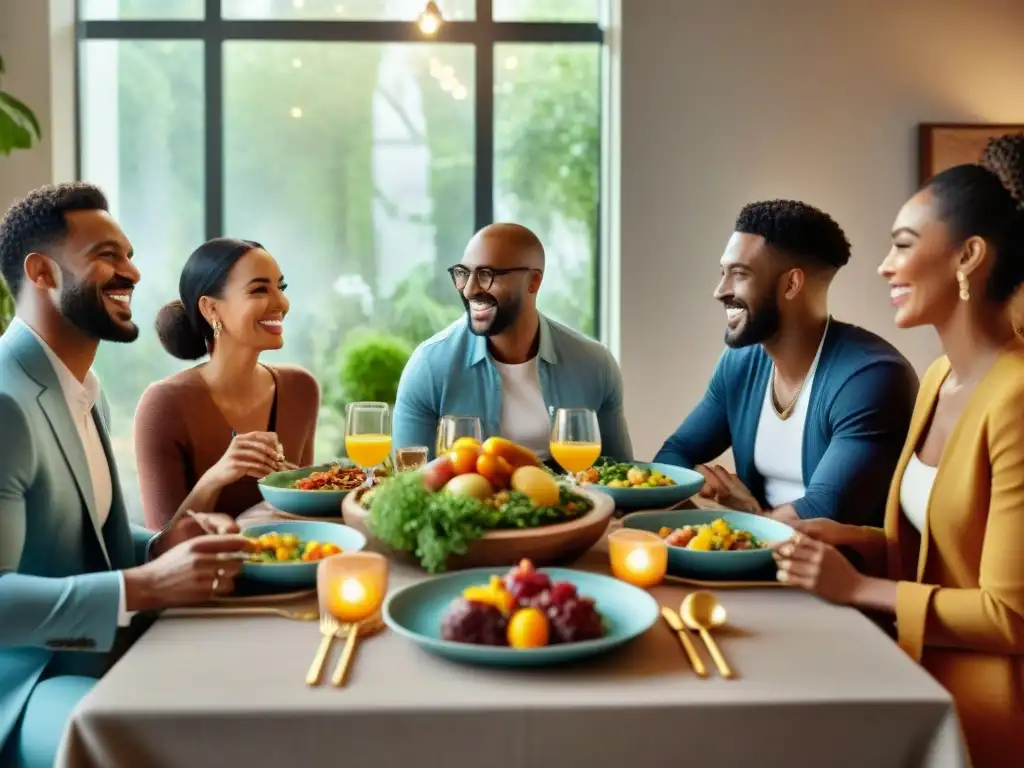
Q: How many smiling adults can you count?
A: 5